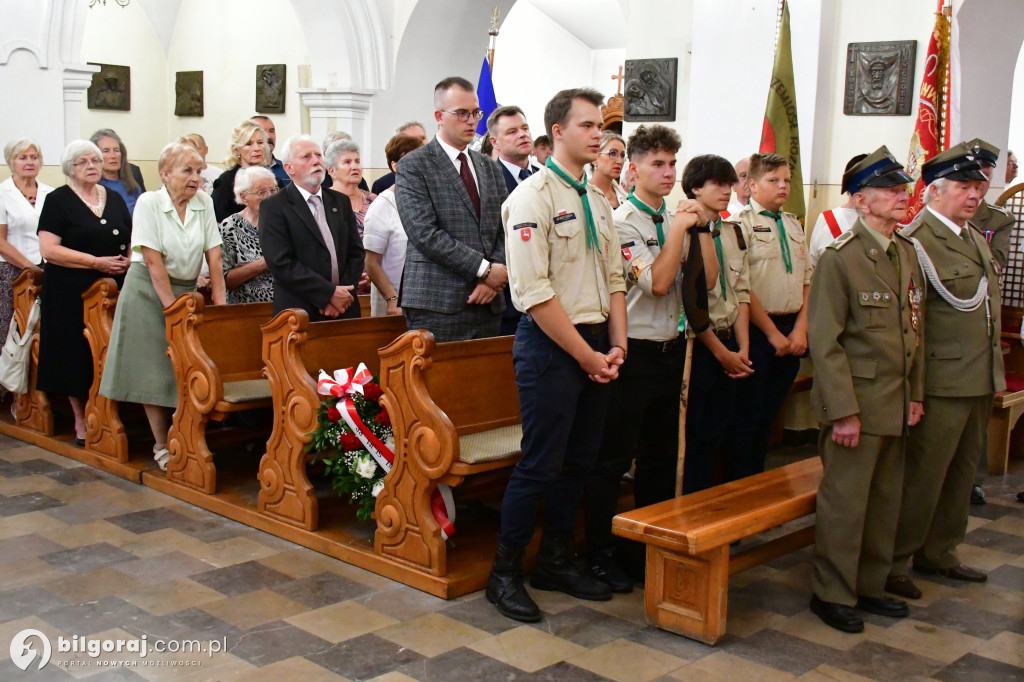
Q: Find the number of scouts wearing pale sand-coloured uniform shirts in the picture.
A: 4